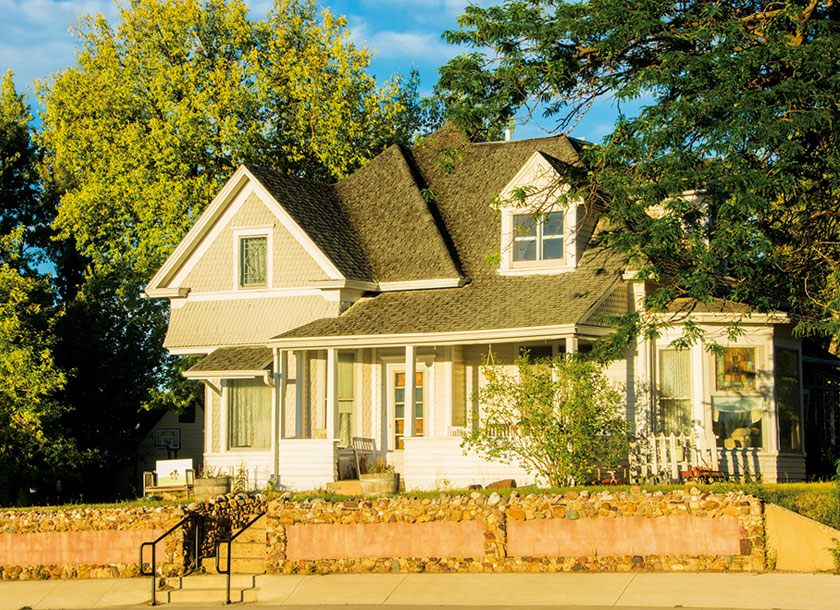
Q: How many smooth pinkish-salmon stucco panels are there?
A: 3